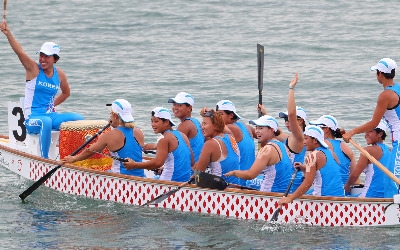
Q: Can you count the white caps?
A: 11